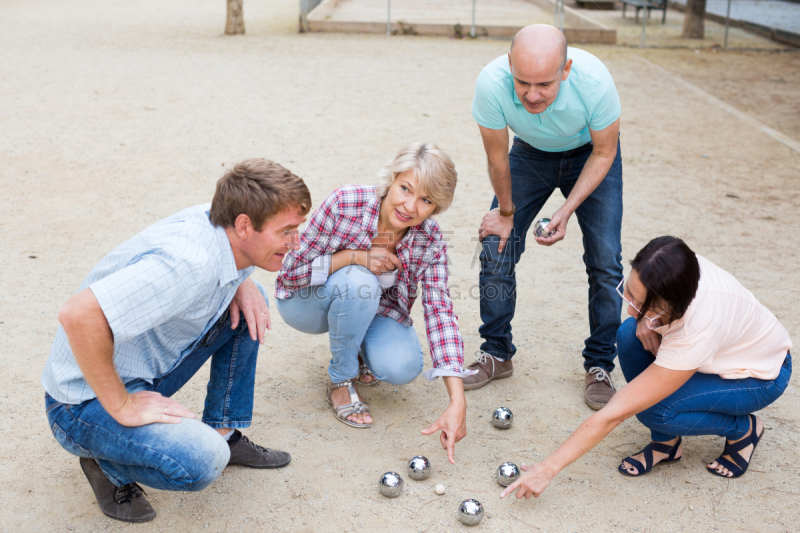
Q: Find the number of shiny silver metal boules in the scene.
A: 6